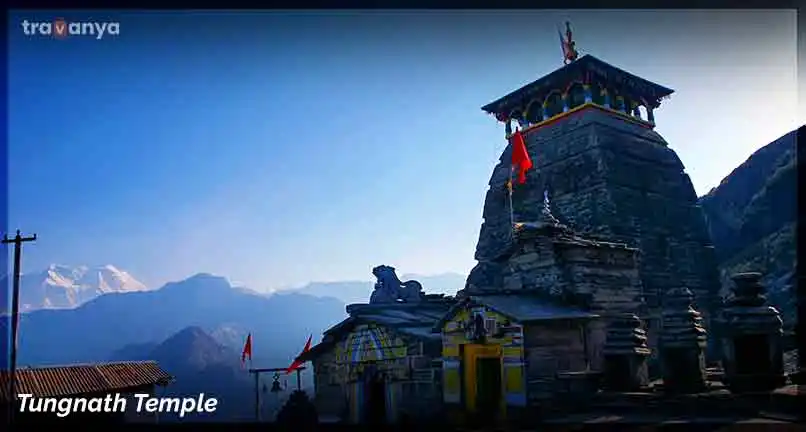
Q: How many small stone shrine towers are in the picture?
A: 3